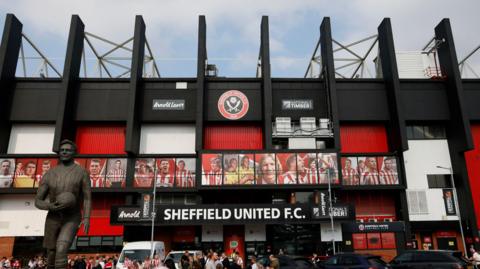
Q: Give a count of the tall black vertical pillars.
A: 8